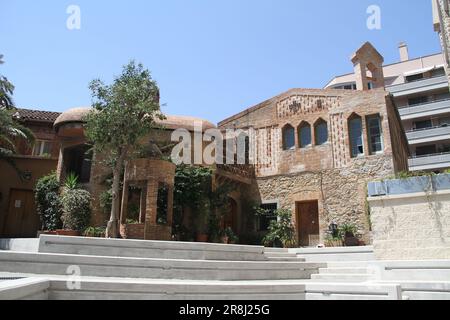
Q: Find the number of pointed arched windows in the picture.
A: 4